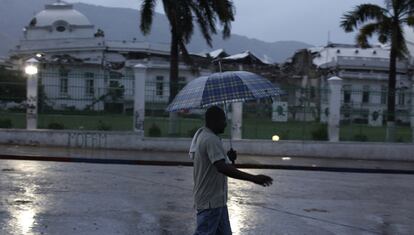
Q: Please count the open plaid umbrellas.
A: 1